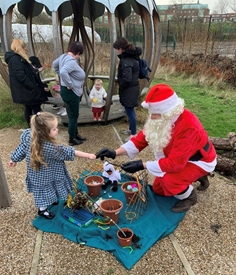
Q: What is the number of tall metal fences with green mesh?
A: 1